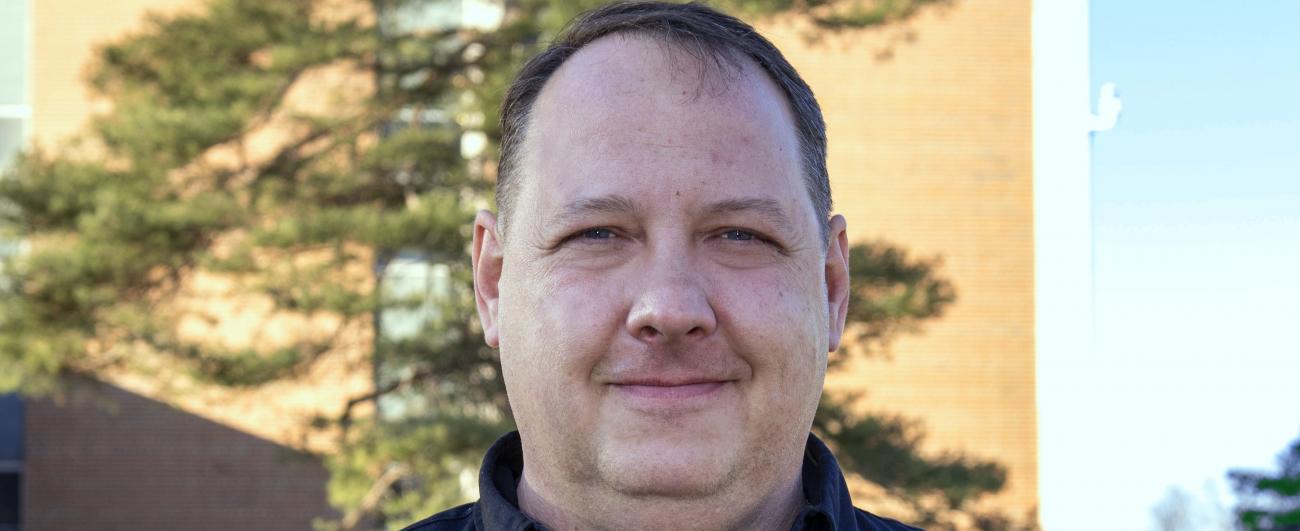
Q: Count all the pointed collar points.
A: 2